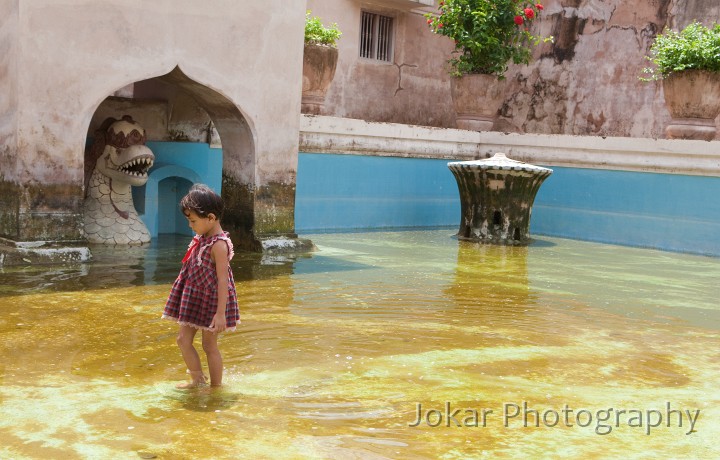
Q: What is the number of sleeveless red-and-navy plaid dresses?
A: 1